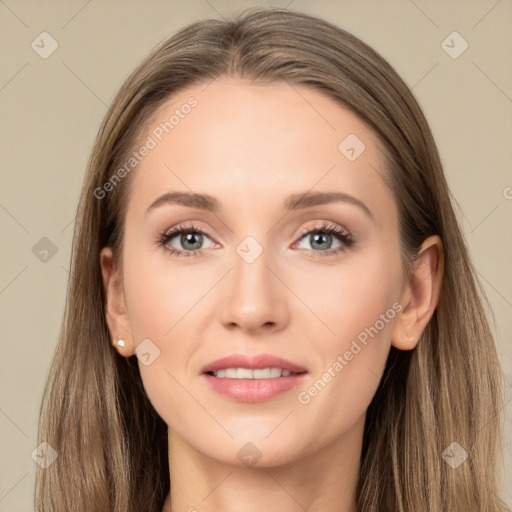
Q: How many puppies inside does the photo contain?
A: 0